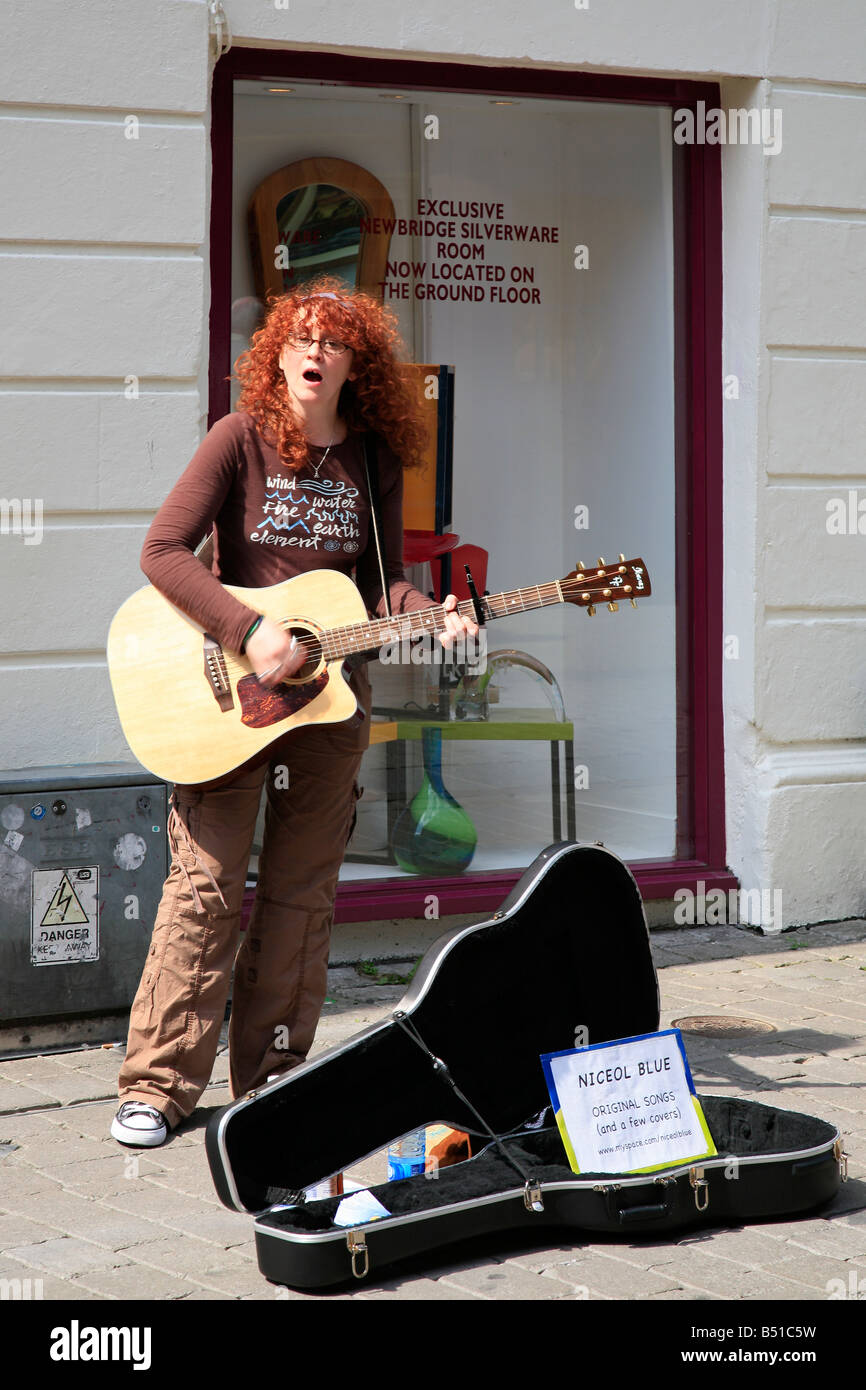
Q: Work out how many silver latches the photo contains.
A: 4